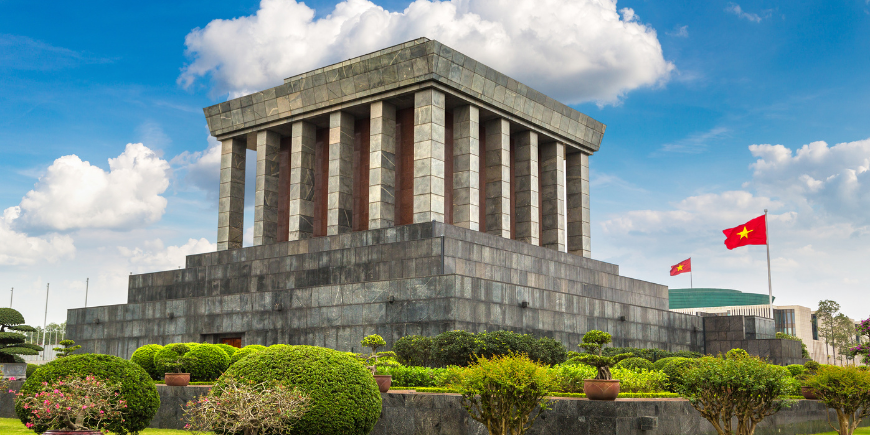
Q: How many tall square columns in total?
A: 11